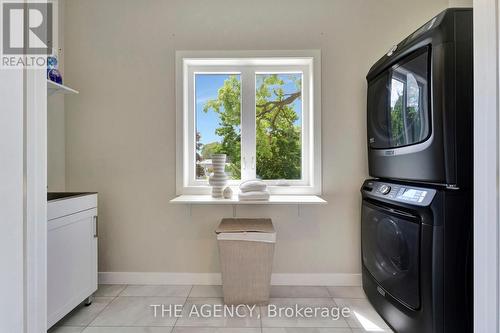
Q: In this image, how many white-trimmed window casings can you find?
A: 1